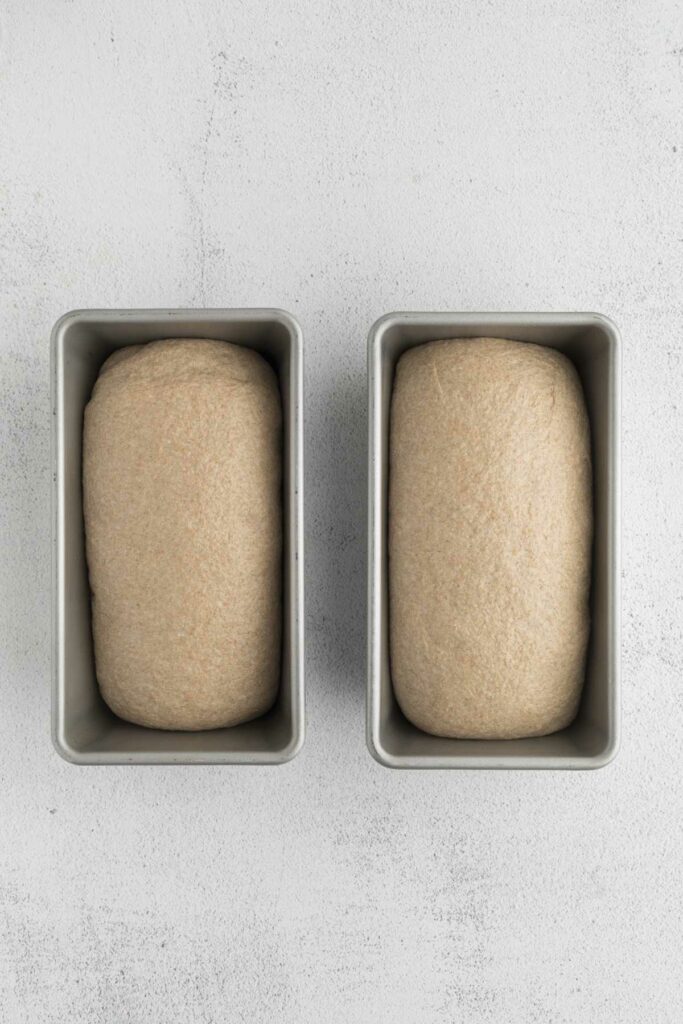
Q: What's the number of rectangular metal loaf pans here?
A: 2